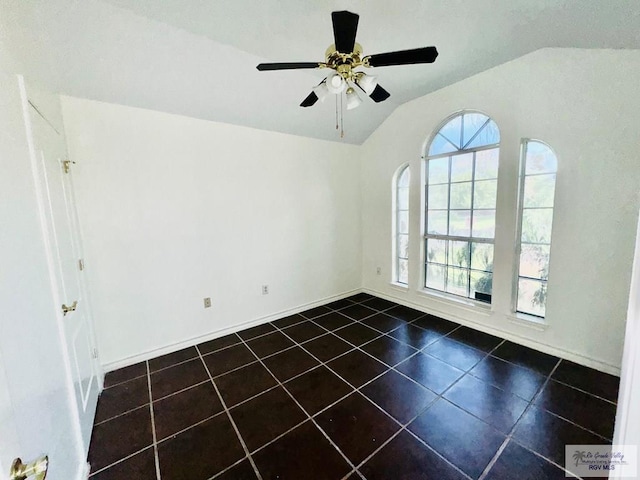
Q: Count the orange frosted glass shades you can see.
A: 0